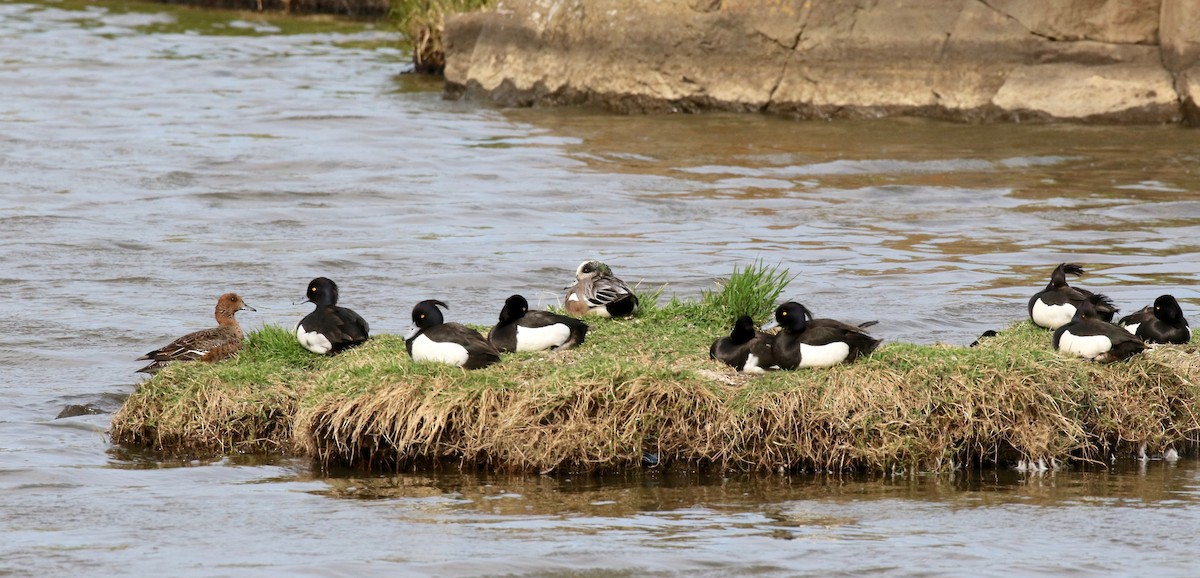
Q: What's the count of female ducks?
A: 1